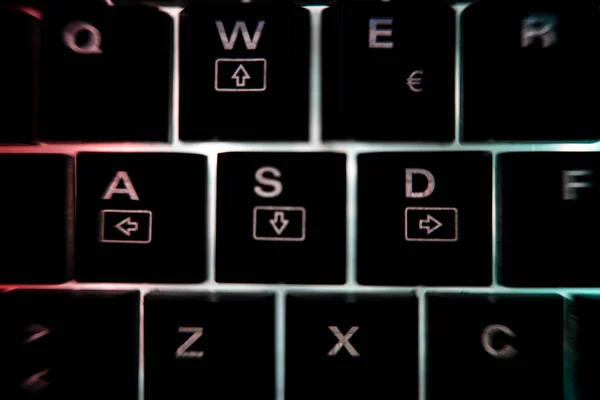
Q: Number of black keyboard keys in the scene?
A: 15